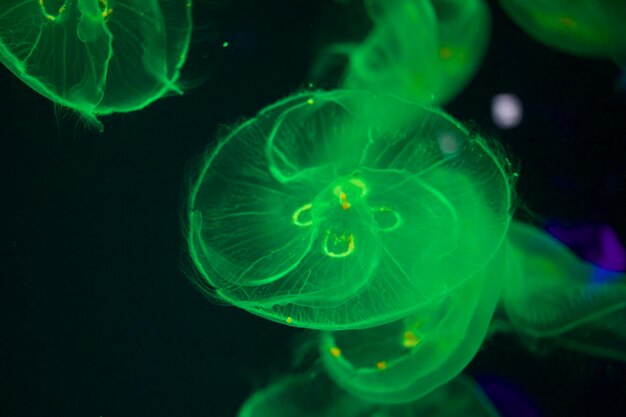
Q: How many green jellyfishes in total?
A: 7